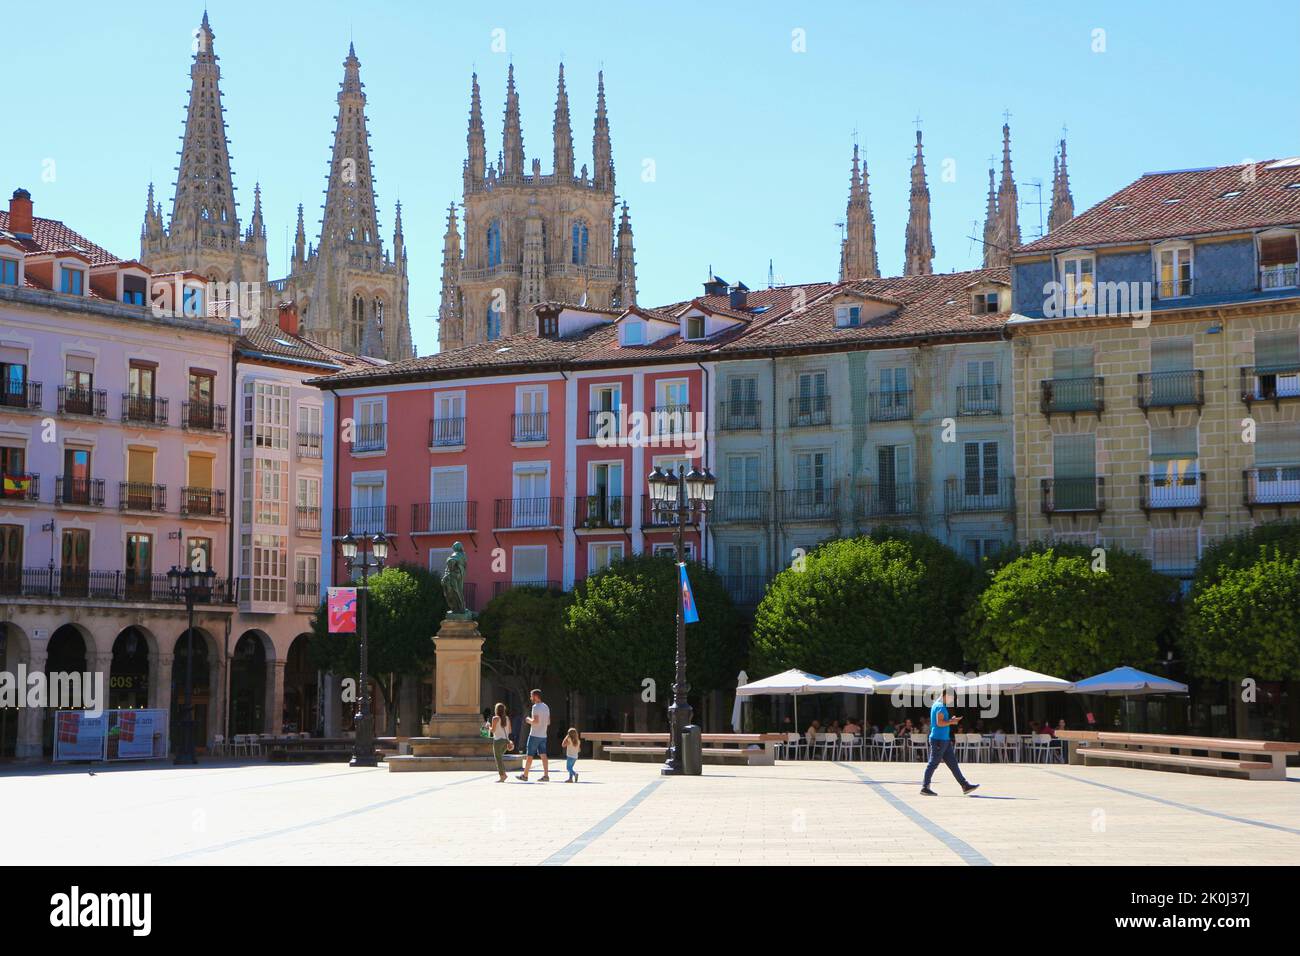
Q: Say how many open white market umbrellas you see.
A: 5